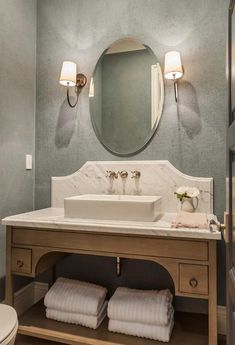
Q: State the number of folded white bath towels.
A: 4